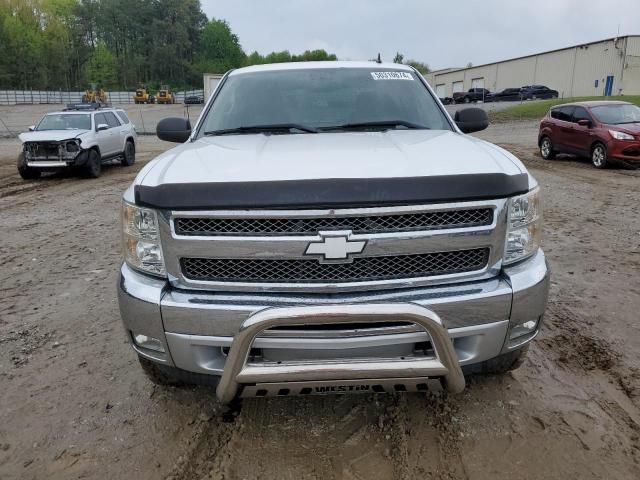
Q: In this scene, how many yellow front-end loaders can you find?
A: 3